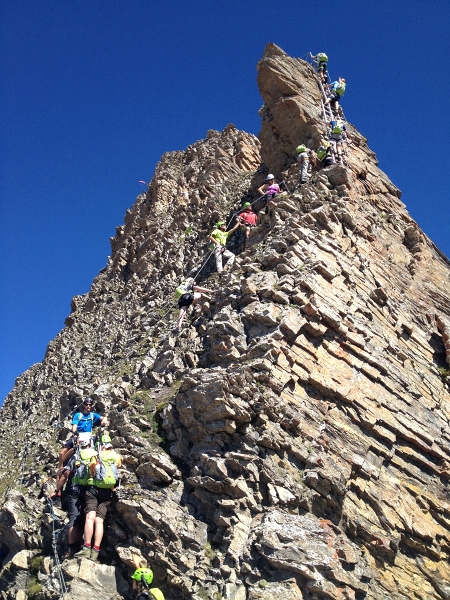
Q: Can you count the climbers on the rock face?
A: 13